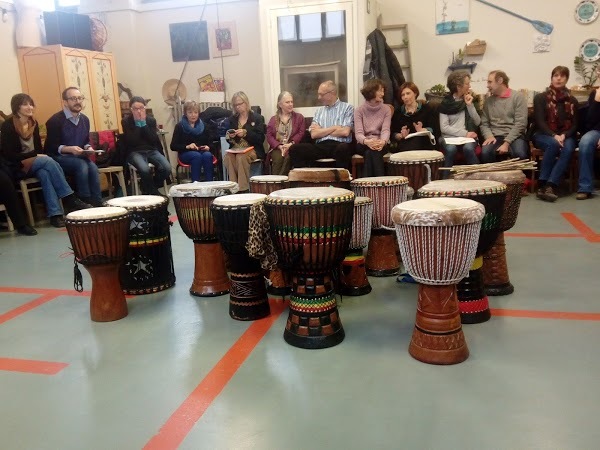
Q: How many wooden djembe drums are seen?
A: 12